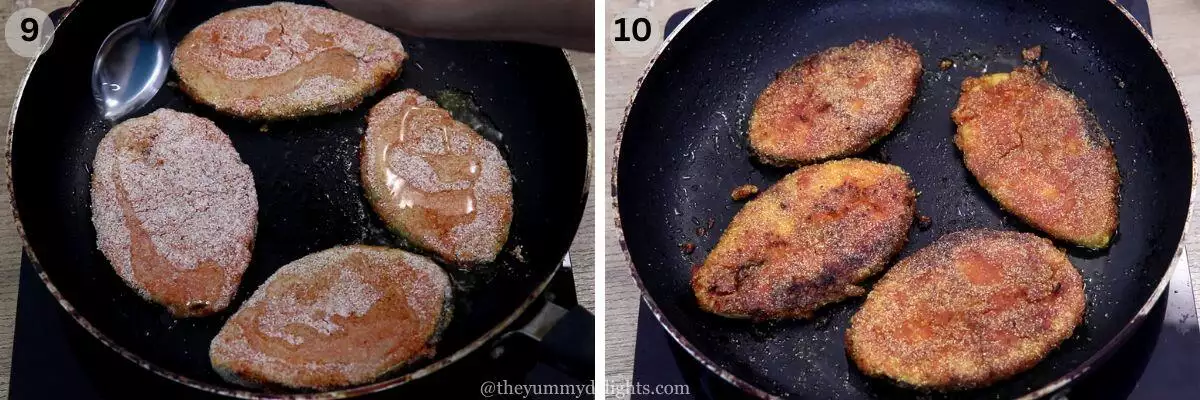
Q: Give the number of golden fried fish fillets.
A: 4